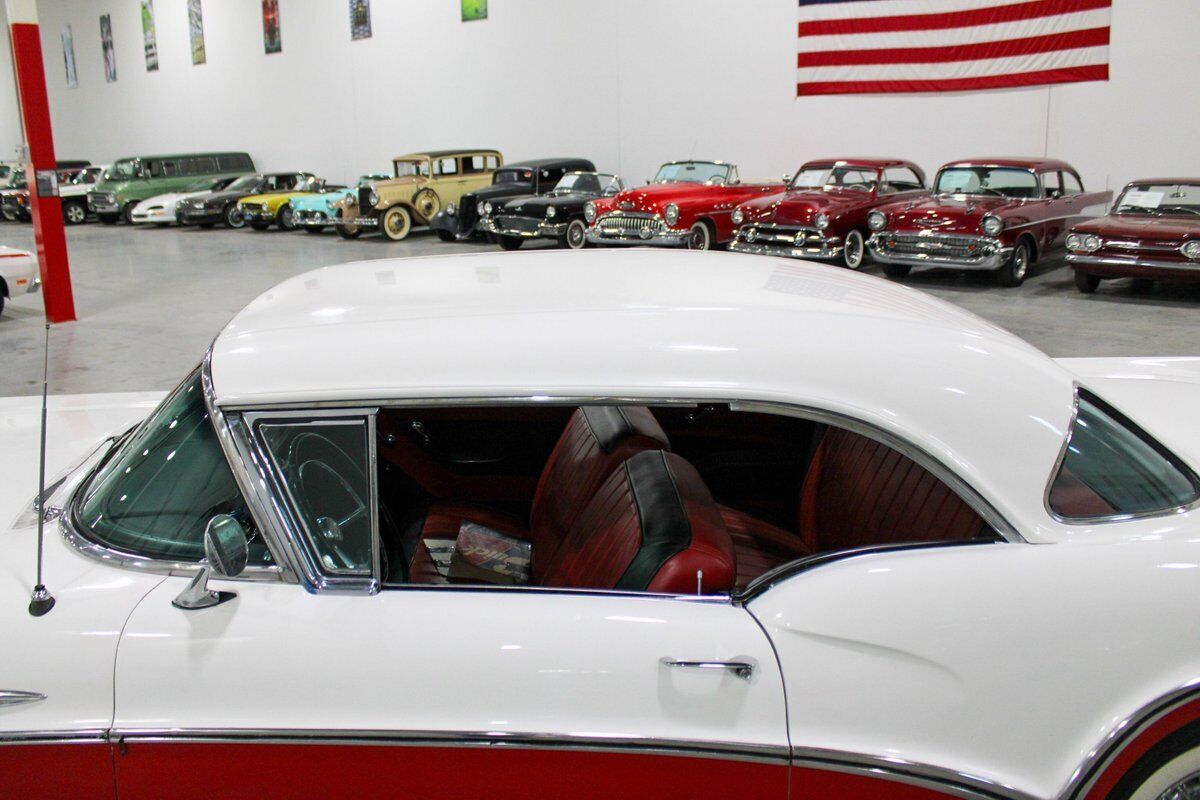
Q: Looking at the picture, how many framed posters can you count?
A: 7